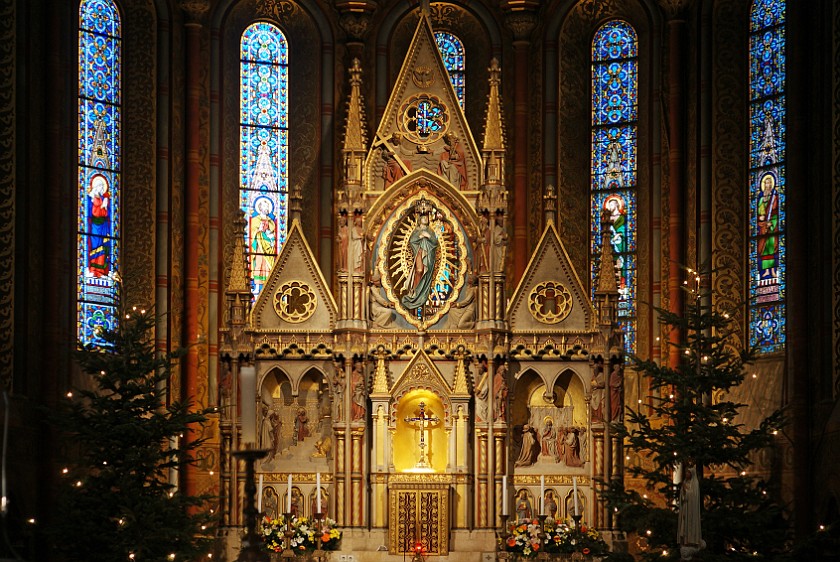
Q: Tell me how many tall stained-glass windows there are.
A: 5